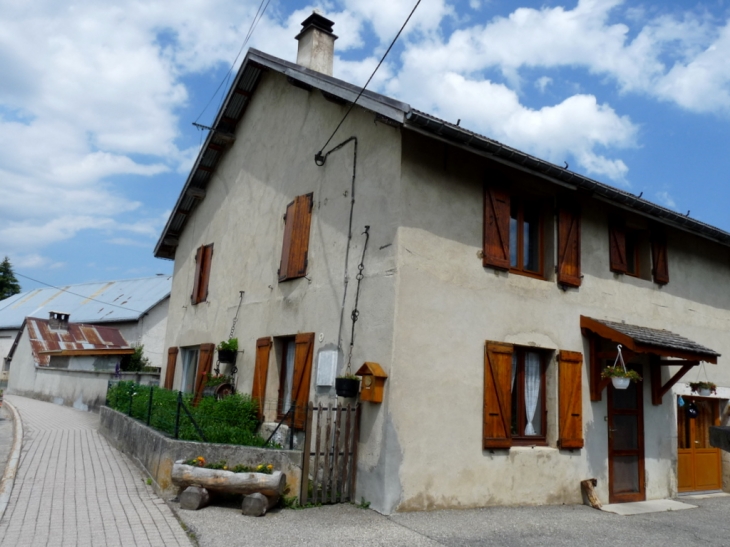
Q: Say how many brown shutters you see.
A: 14